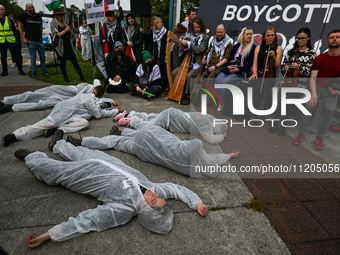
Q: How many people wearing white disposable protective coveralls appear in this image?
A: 5